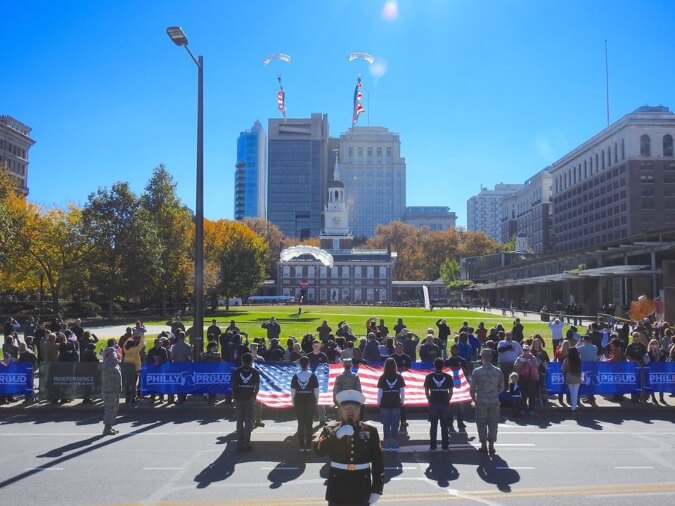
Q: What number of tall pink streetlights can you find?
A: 0